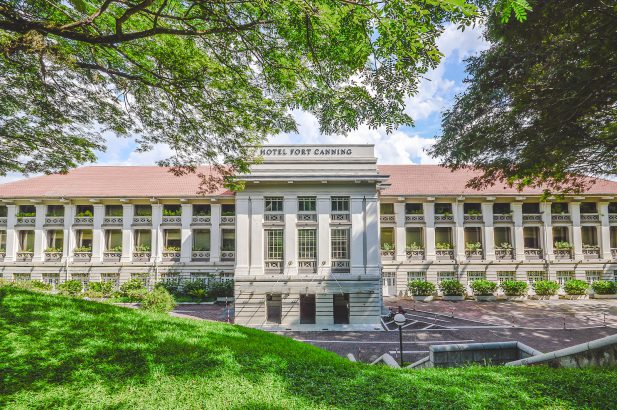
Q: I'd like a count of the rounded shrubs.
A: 7